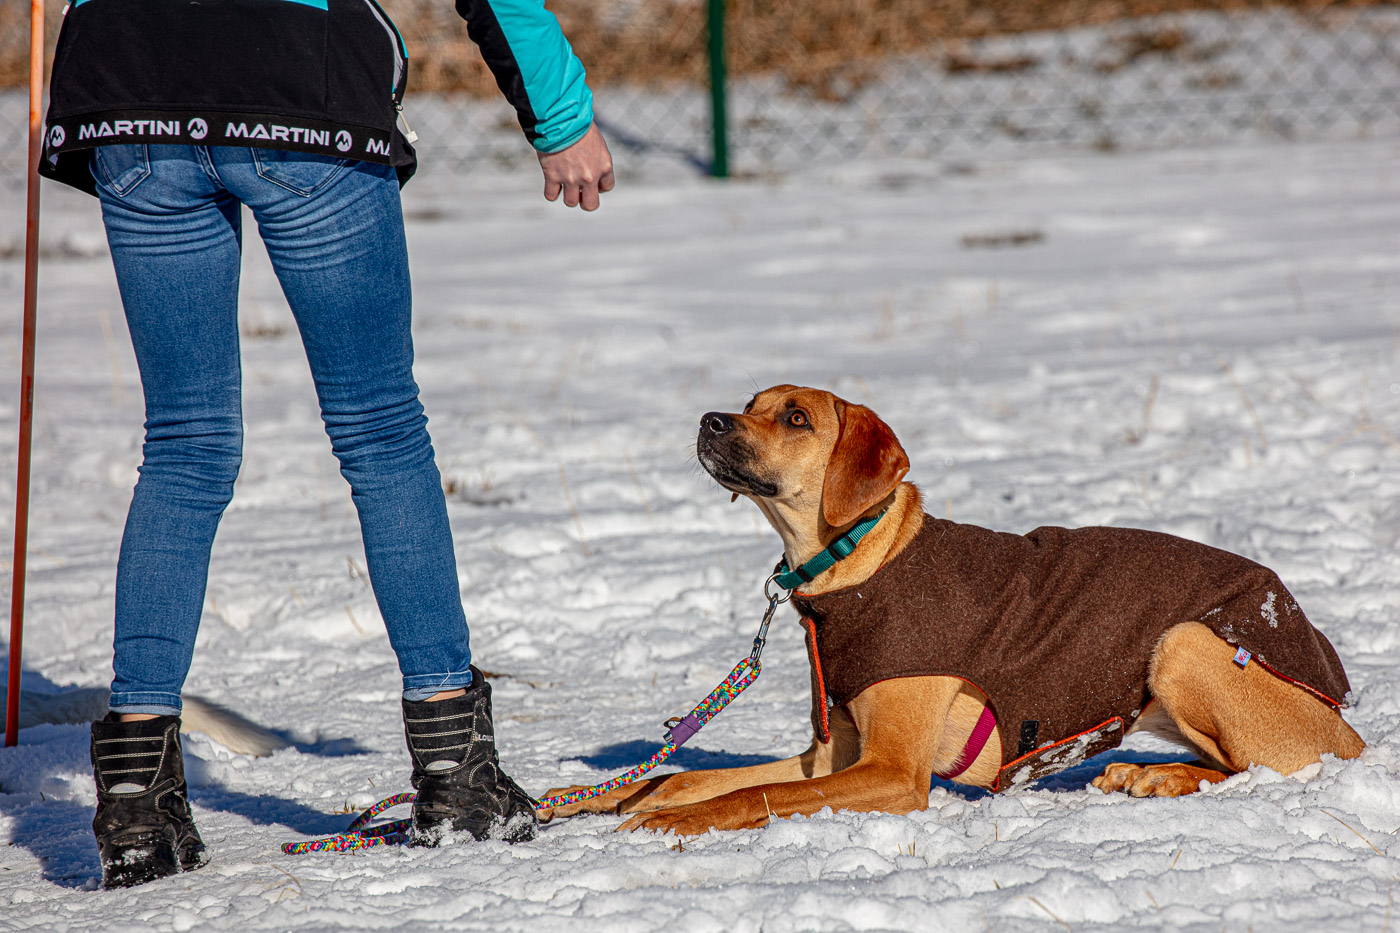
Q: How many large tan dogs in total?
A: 1